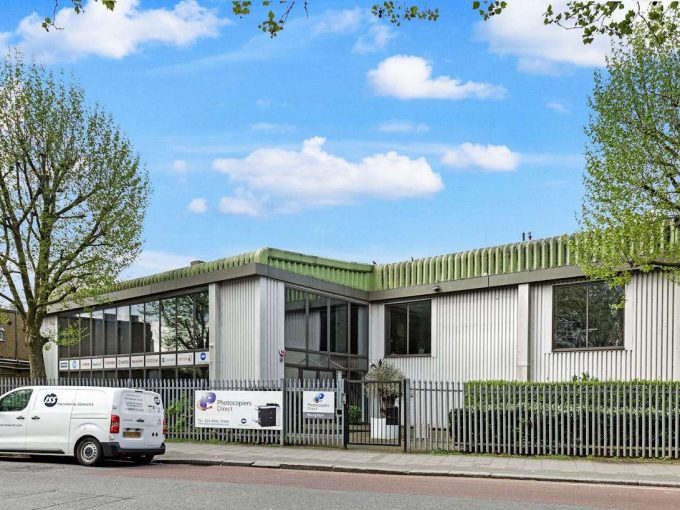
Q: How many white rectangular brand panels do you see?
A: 11